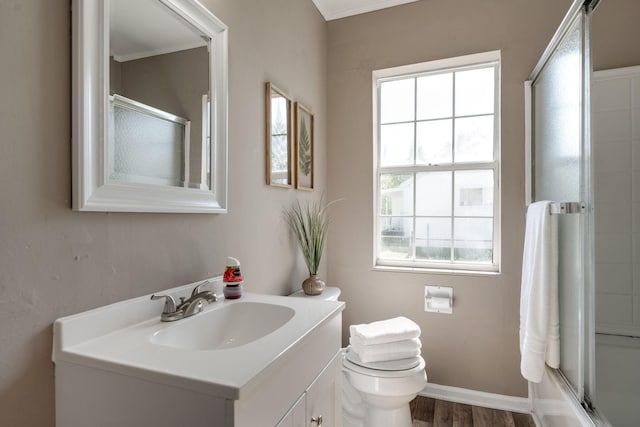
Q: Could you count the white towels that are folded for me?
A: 3